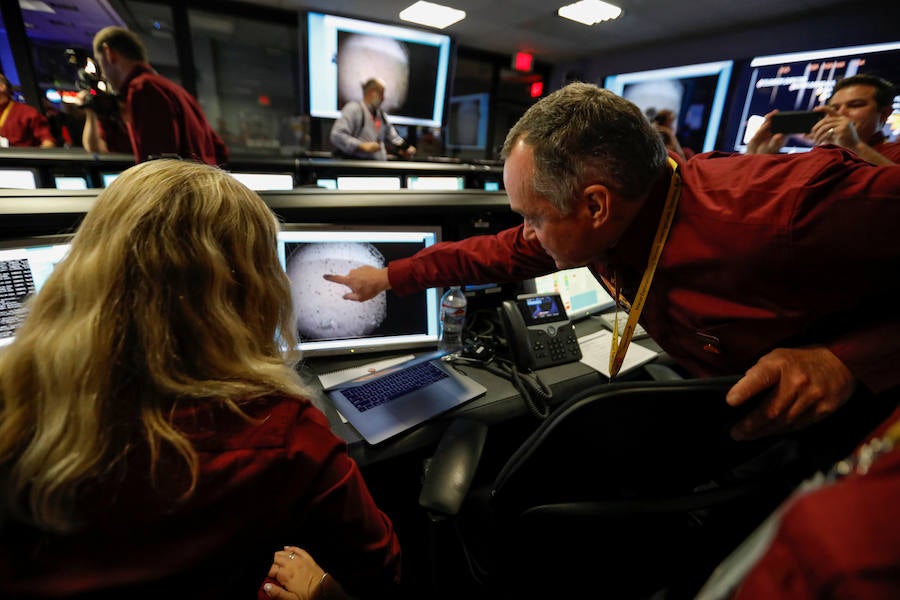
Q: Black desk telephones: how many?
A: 1